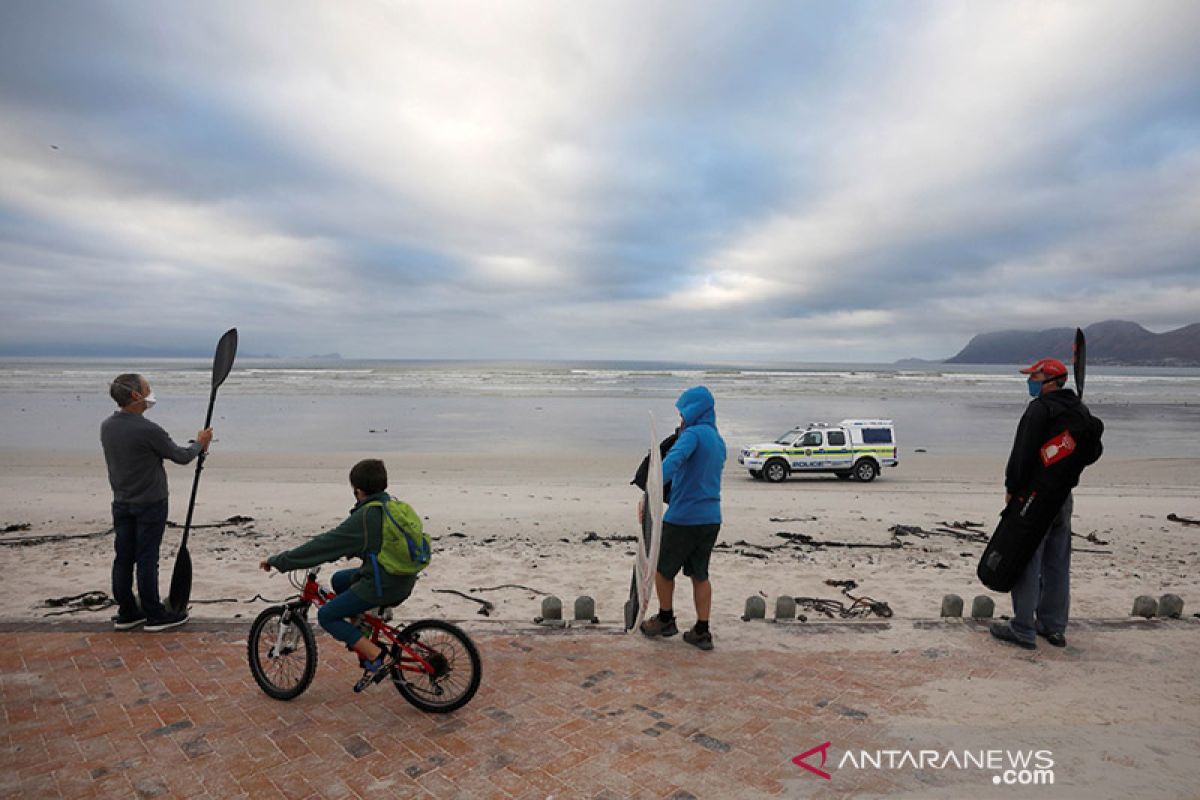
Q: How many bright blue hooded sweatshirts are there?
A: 1